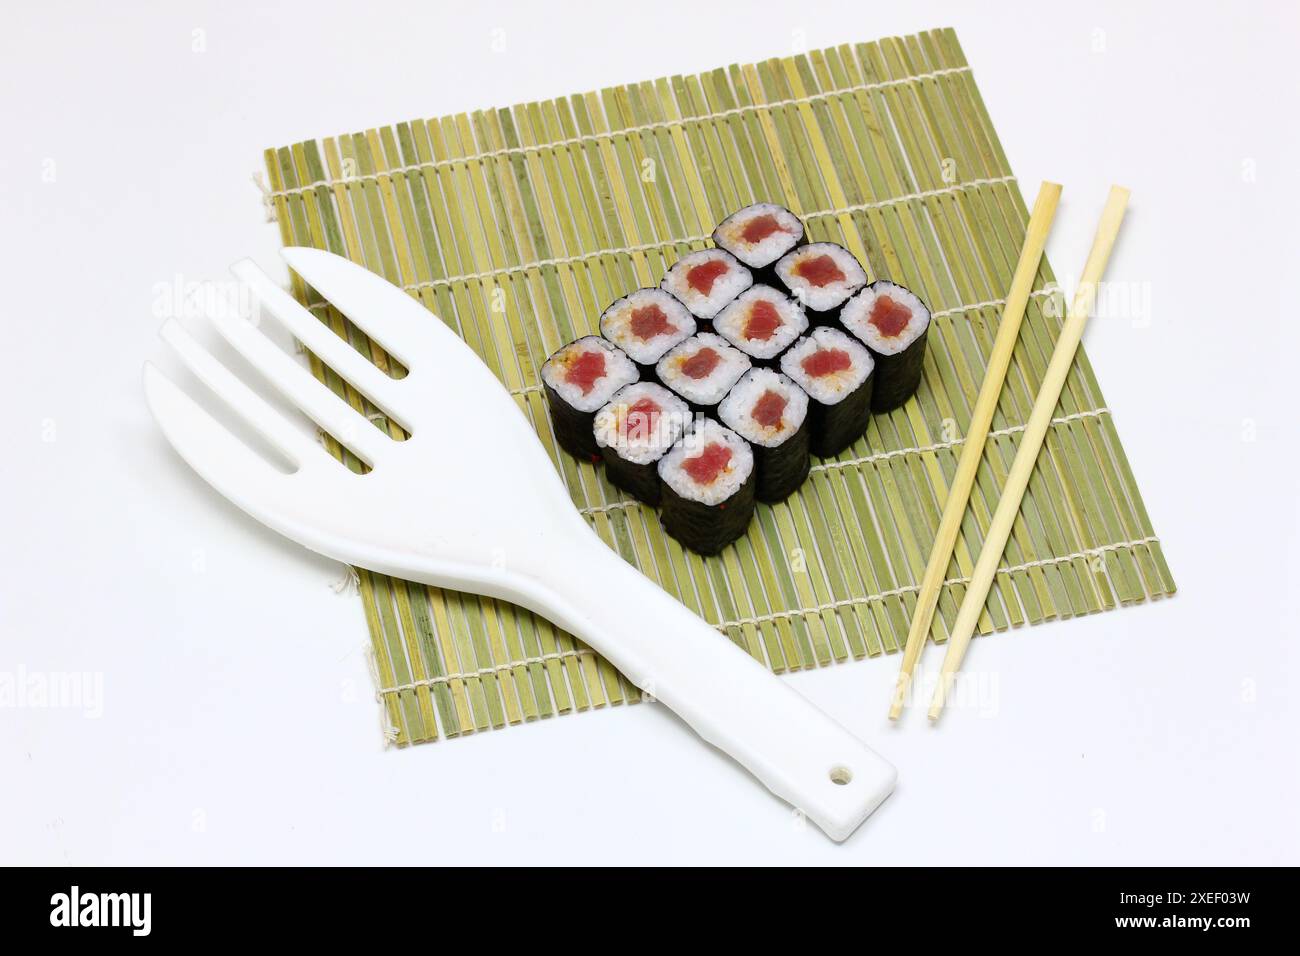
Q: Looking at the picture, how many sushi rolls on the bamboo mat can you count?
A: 12